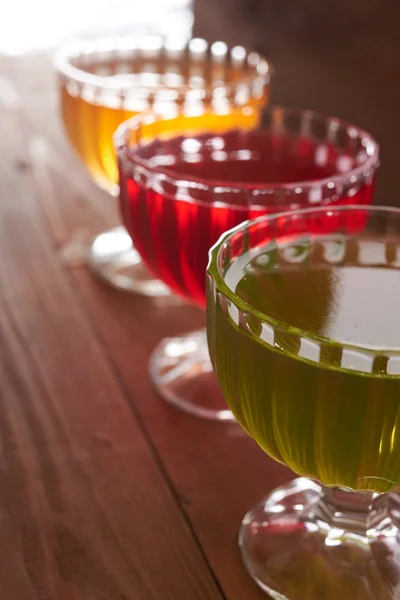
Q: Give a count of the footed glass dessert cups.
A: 3